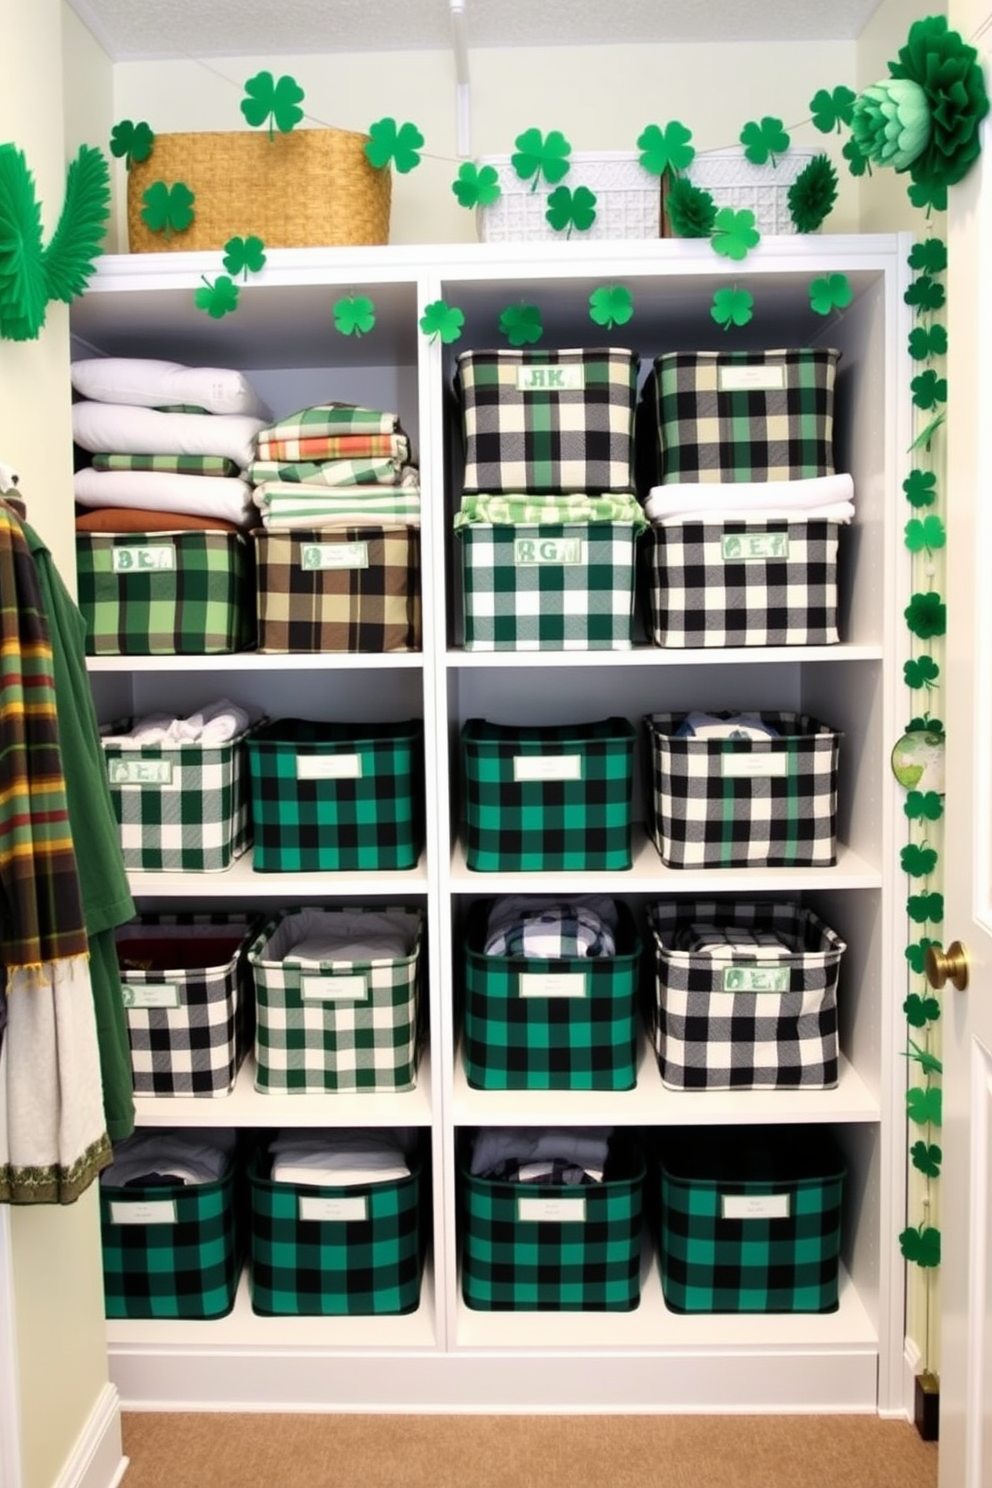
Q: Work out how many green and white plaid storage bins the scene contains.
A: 3